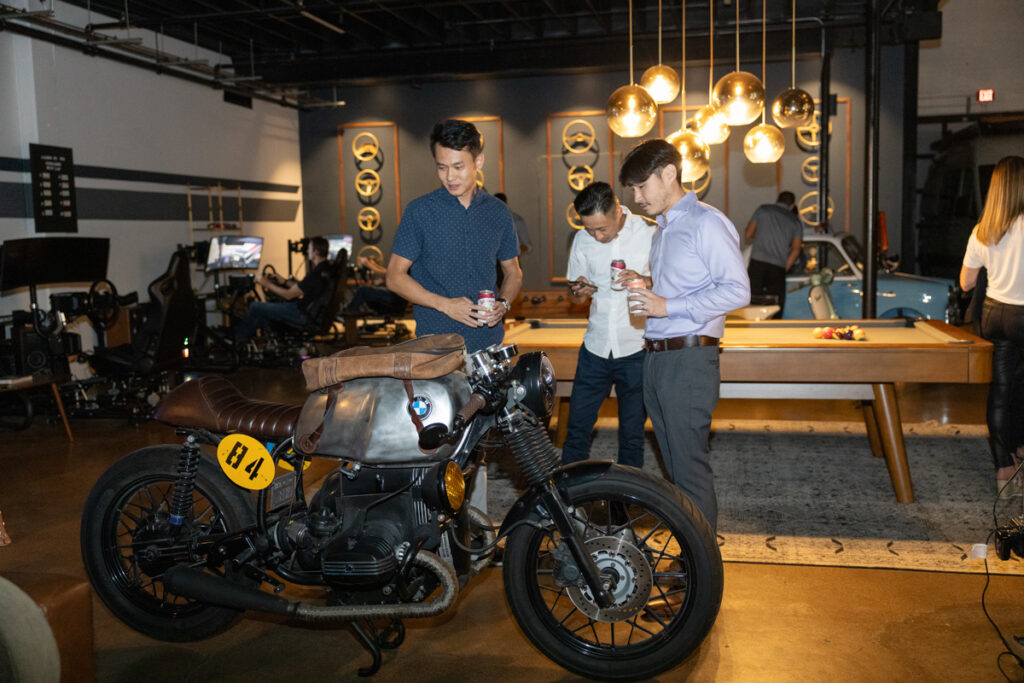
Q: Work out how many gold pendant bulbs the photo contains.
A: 7